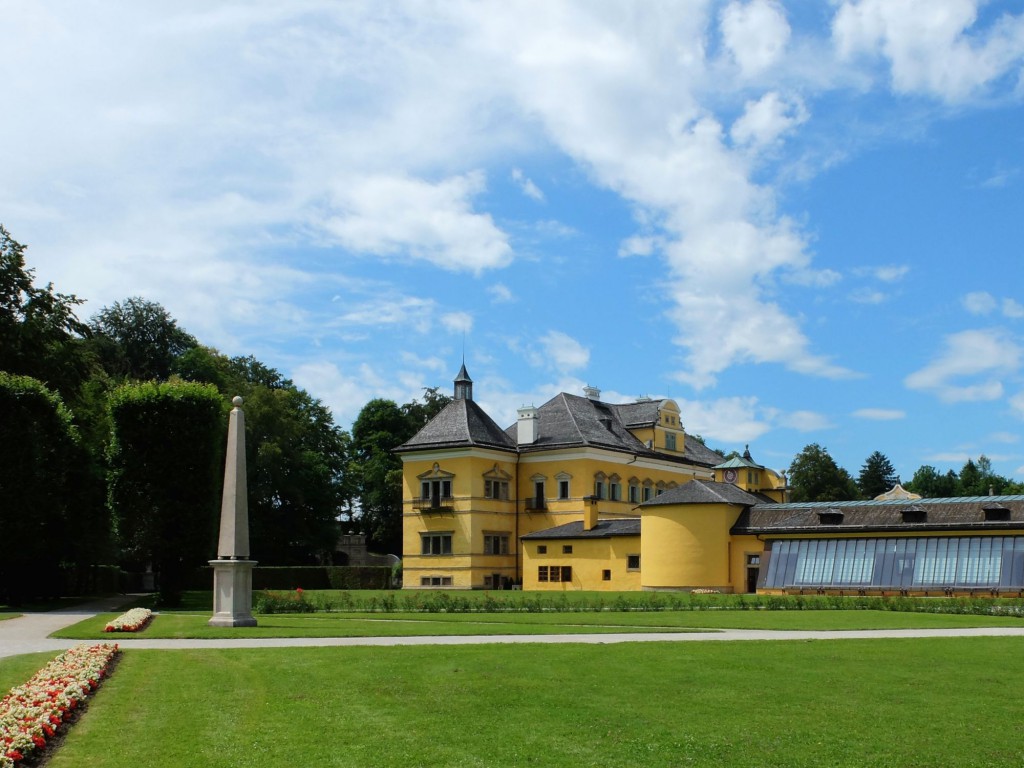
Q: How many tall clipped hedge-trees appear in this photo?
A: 2